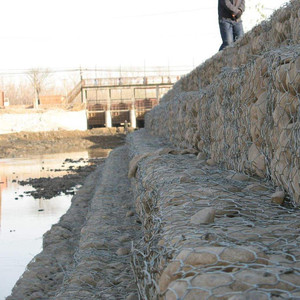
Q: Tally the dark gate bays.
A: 3